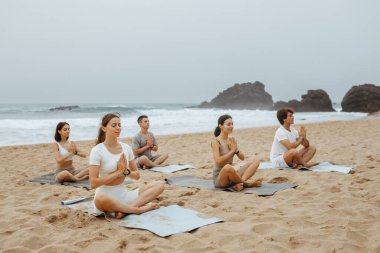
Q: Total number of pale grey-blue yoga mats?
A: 3